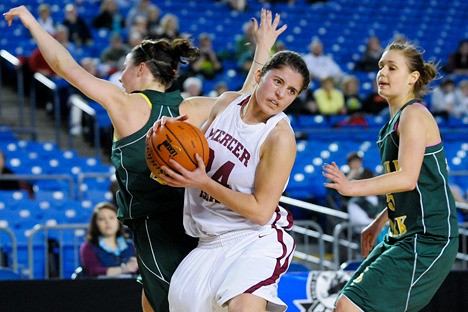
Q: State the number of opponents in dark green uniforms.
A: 2